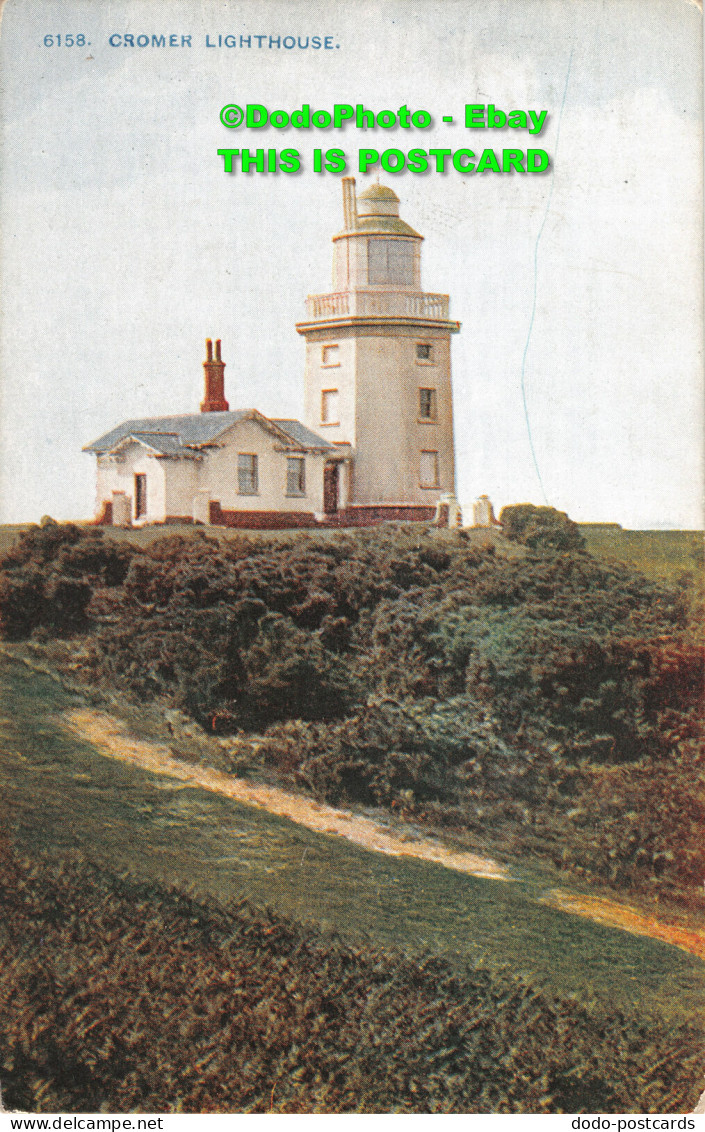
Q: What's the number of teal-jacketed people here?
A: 0